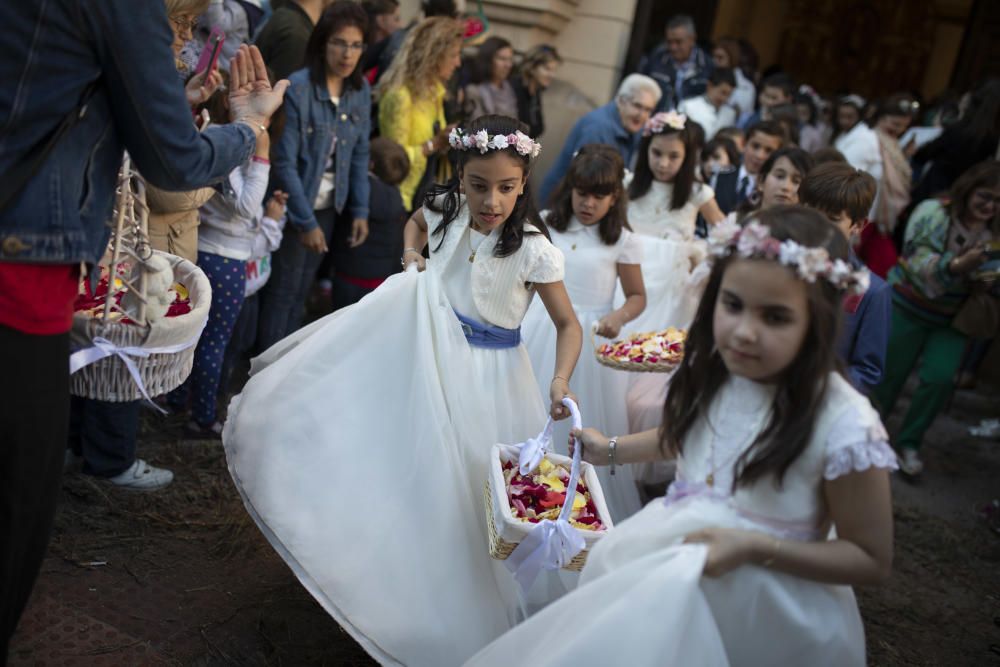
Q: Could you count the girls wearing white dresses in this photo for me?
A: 4